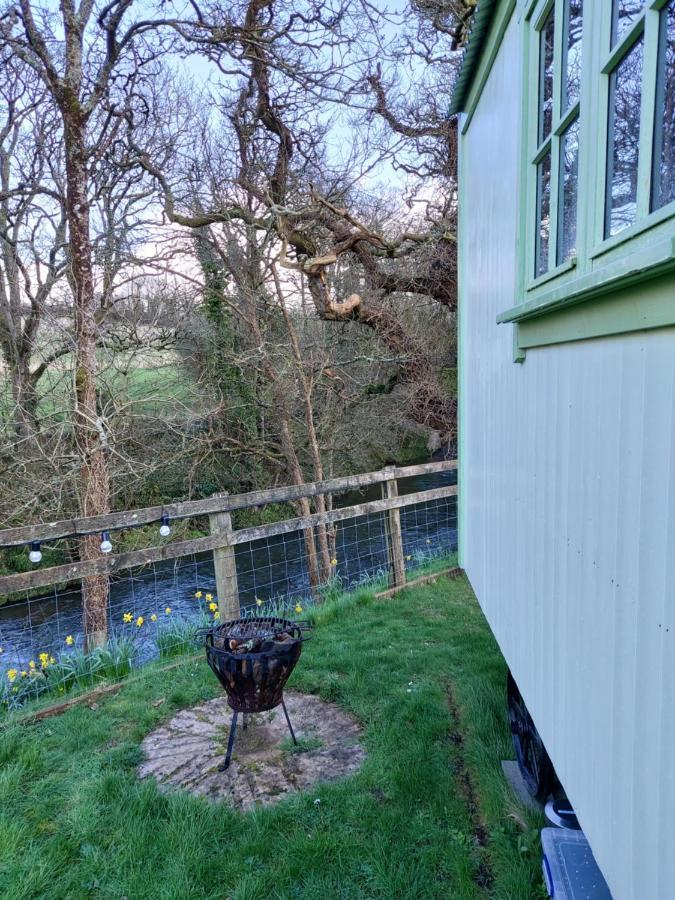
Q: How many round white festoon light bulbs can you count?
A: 3